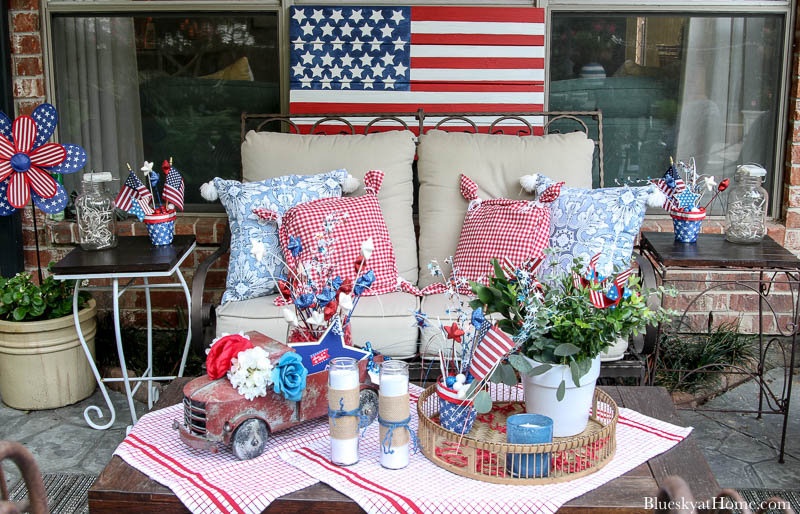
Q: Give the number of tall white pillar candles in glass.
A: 2